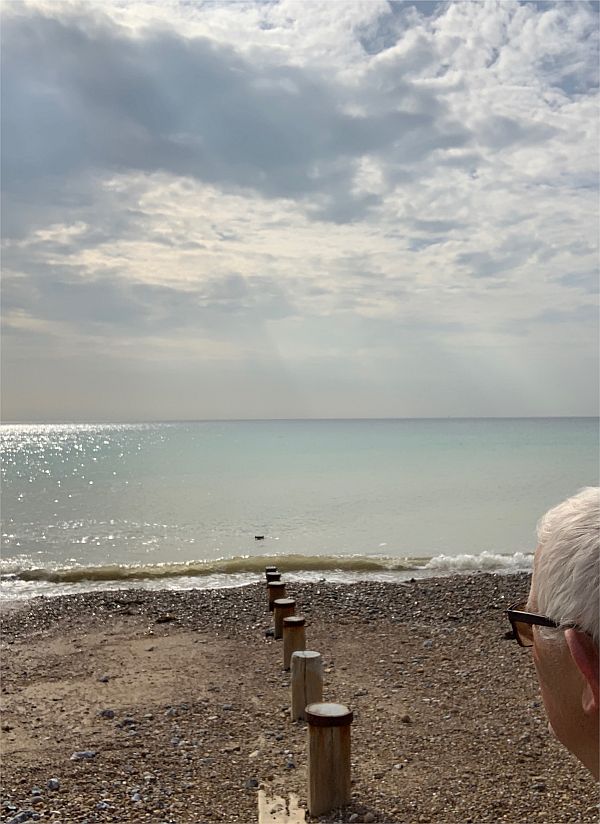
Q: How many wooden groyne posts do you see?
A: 7